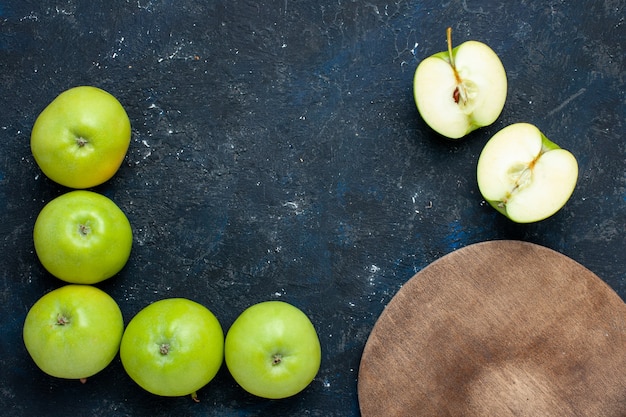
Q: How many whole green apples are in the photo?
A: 5